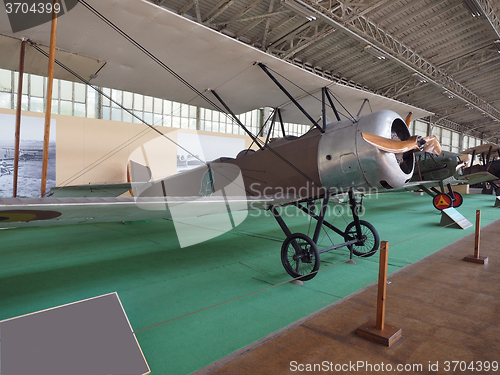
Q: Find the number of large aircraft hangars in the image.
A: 1